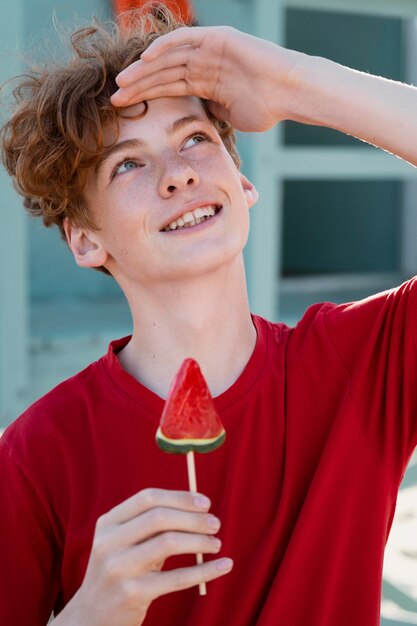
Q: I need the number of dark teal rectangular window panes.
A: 2